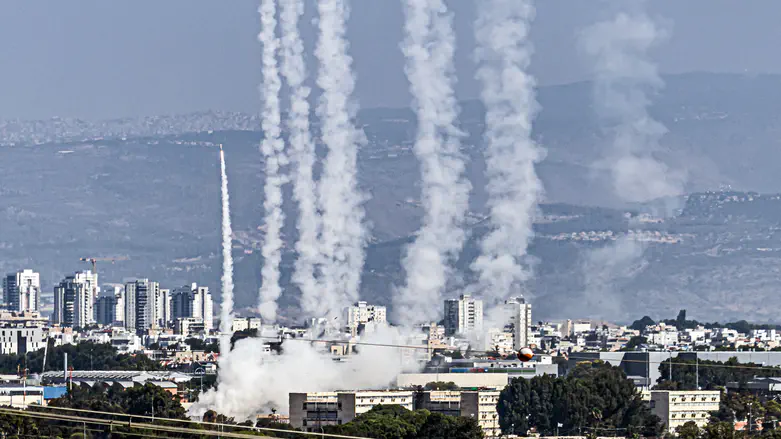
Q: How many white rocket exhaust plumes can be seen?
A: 7